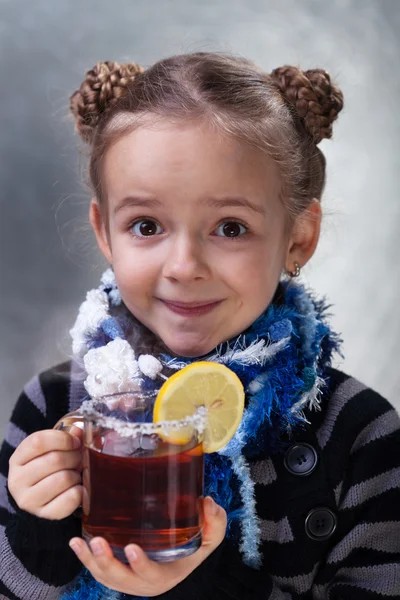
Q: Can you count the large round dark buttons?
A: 2